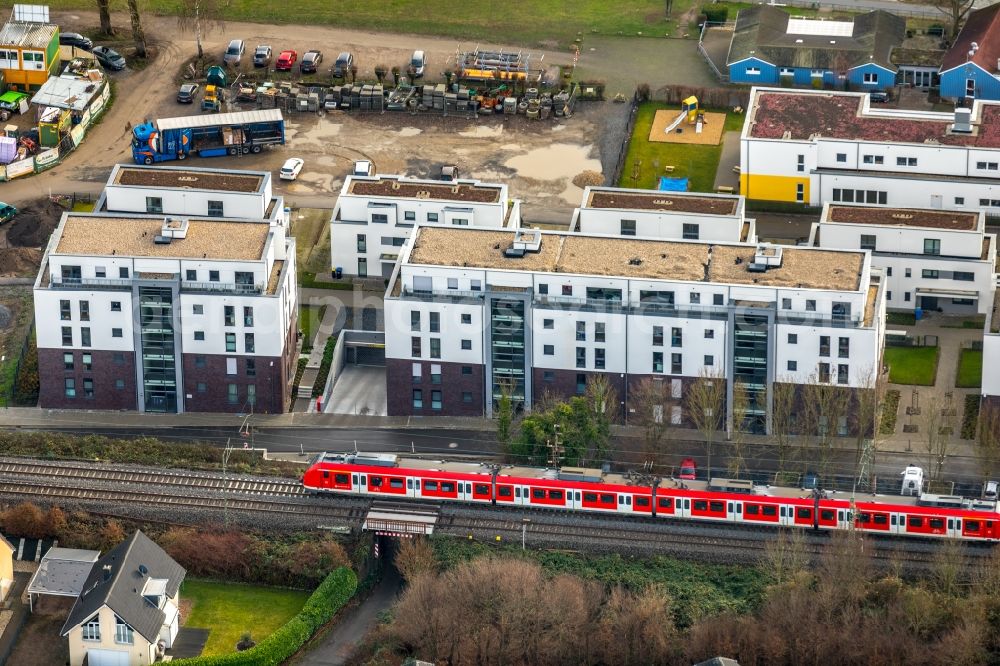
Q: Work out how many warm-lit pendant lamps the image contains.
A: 0